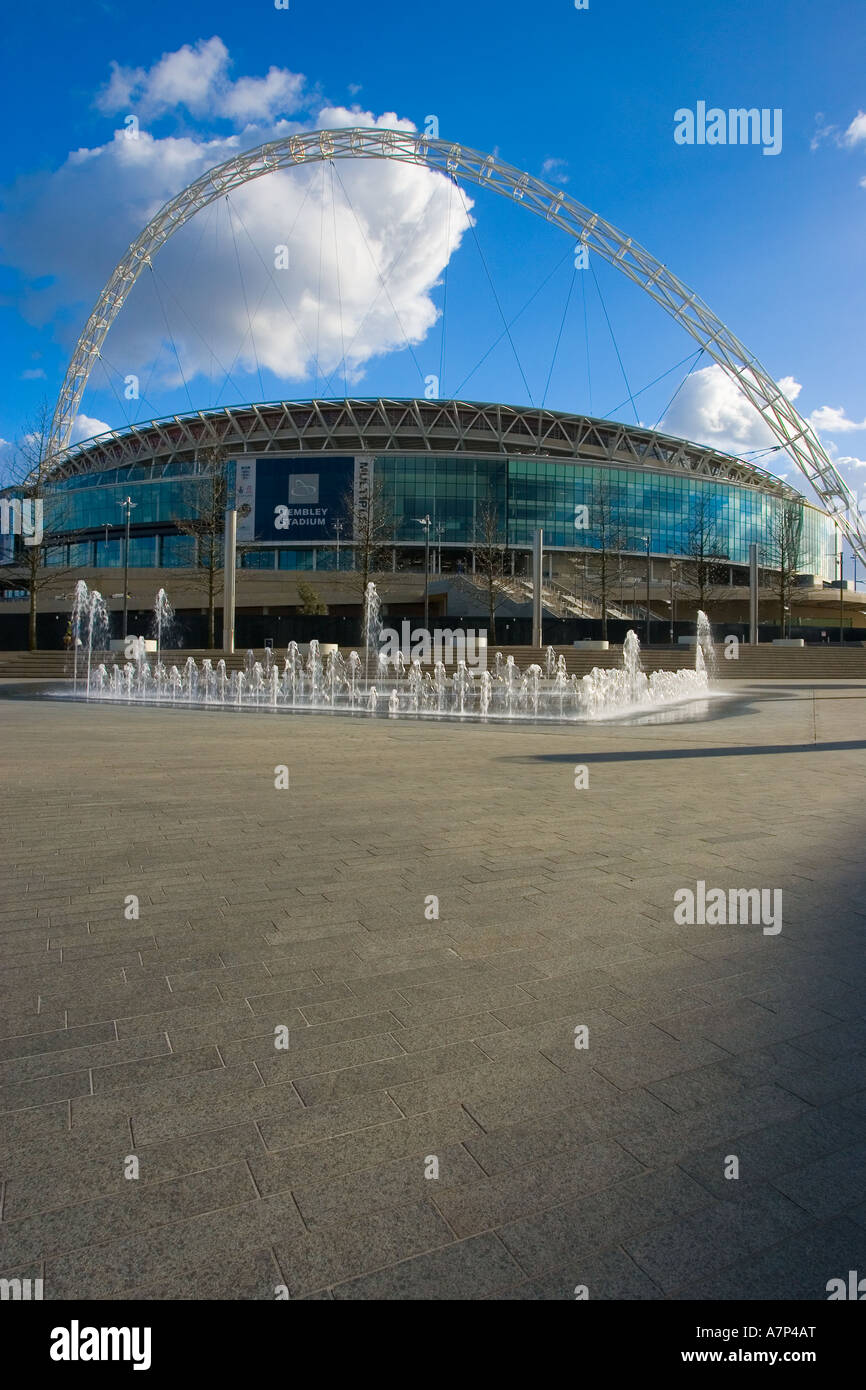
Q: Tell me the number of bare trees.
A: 7